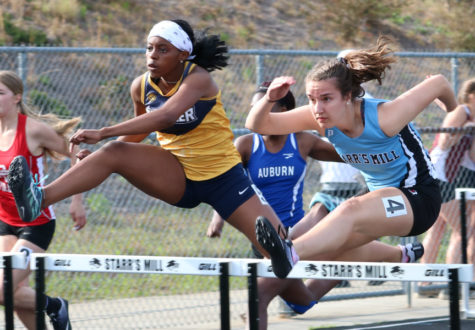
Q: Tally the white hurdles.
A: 4